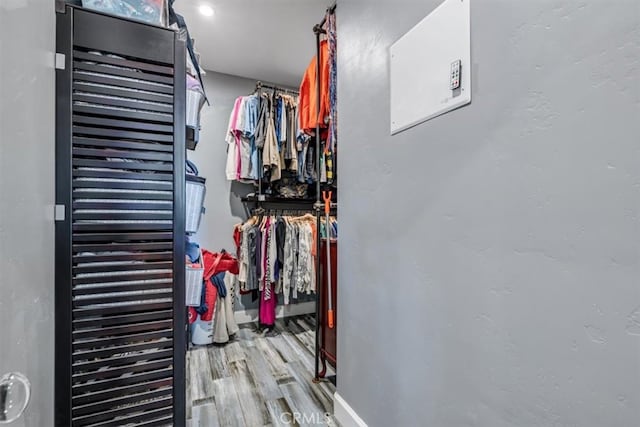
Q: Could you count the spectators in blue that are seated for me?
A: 0